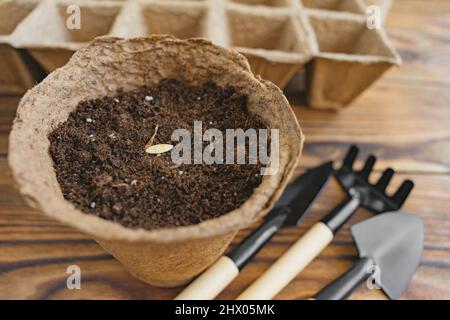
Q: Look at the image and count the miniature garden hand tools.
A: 3